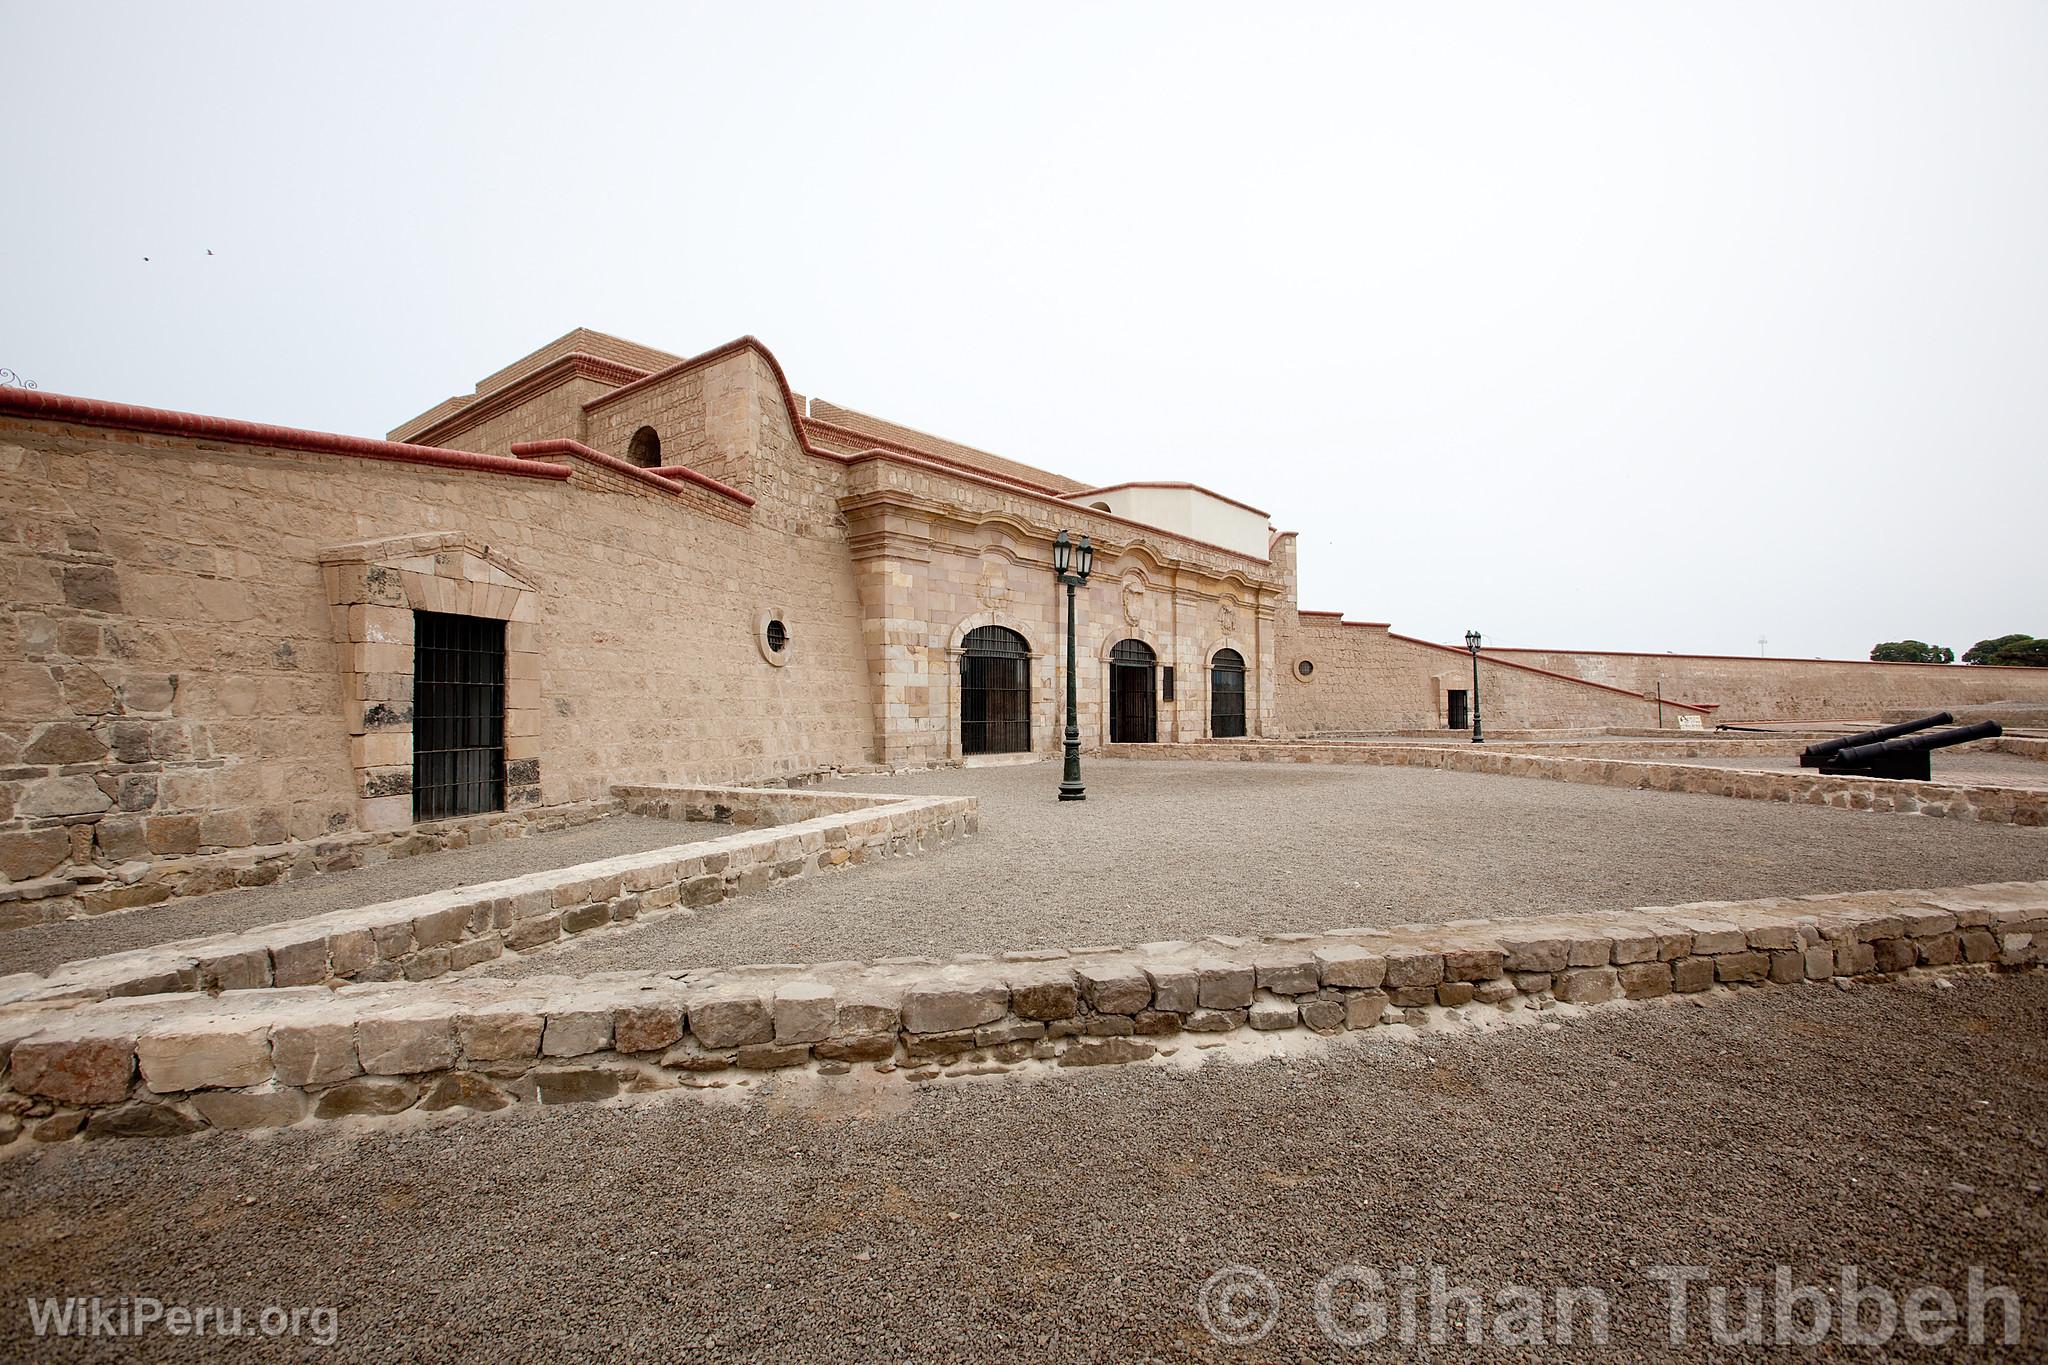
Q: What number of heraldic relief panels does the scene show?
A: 3